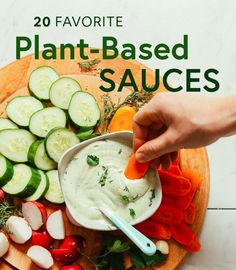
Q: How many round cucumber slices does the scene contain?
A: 13